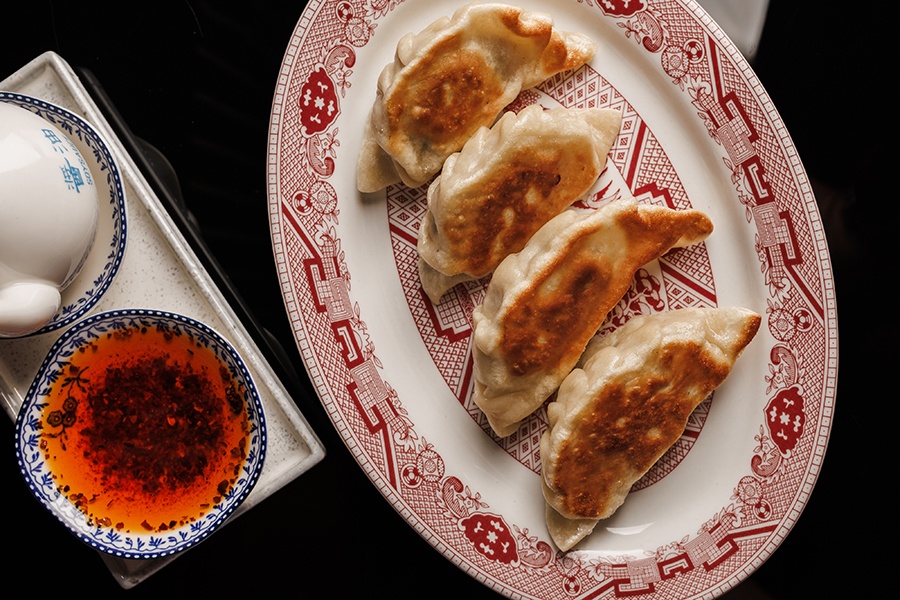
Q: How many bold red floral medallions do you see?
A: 4